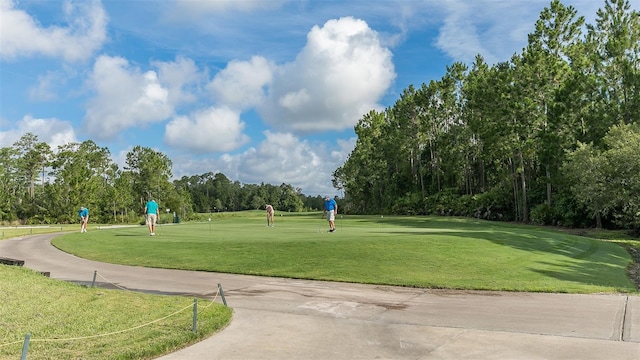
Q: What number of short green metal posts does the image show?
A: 4